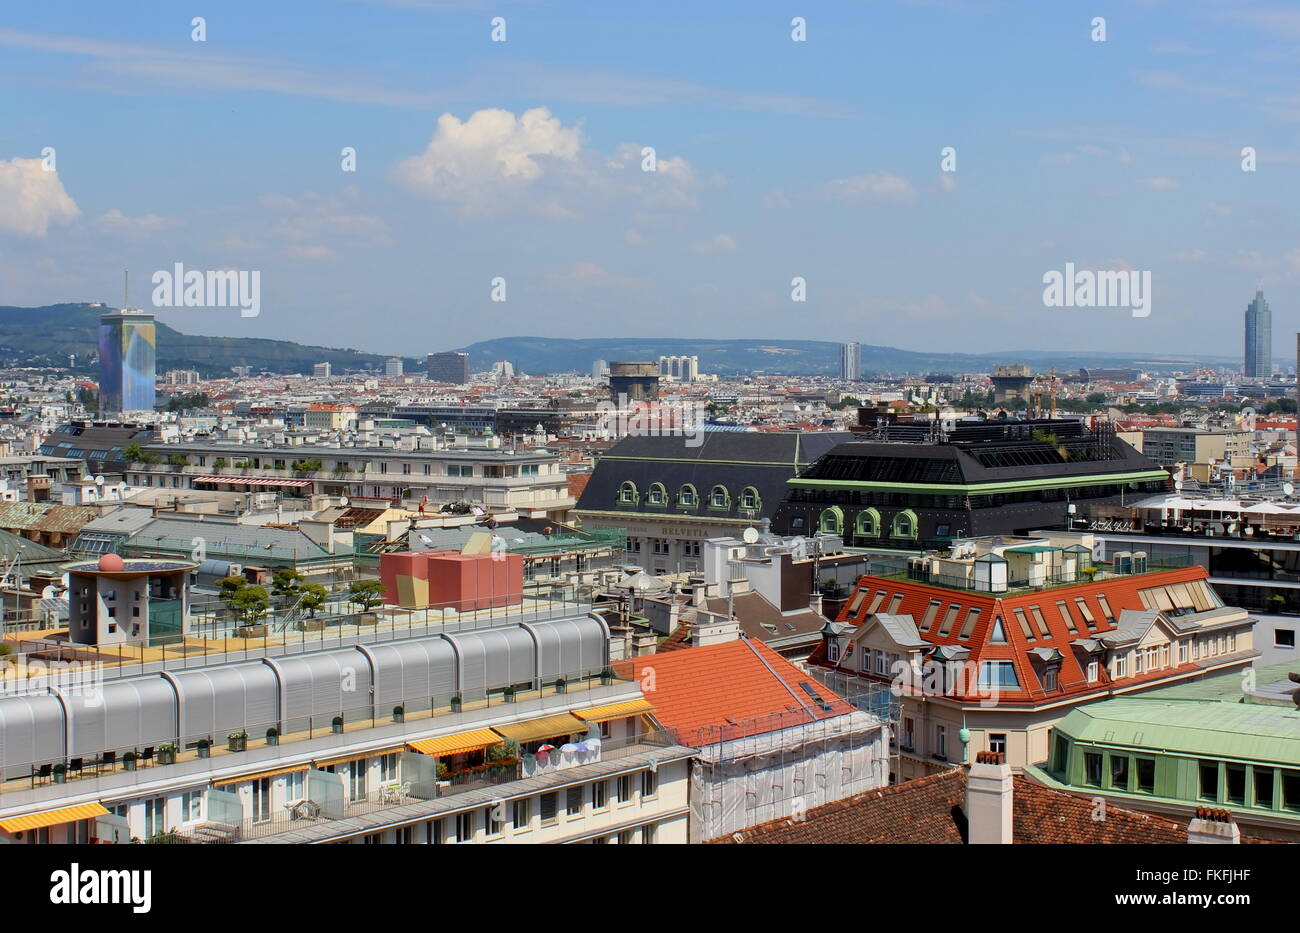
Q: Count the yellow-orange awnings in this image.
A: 6